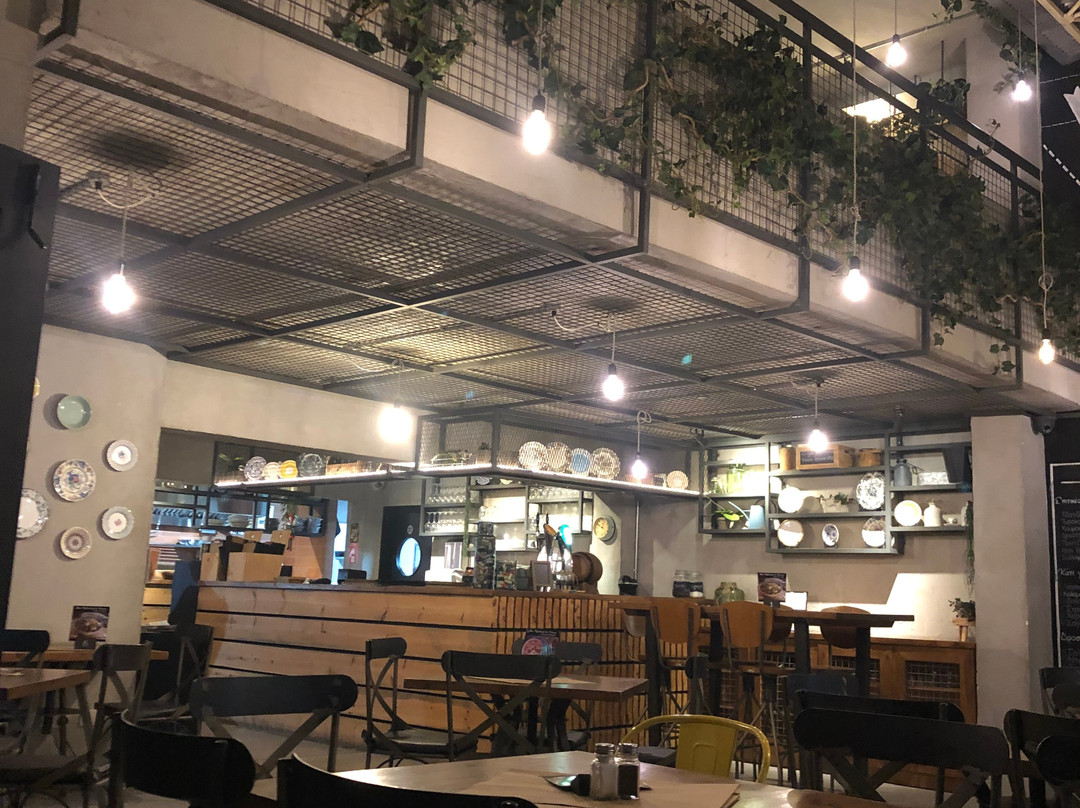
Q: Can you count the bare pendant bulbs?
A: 10